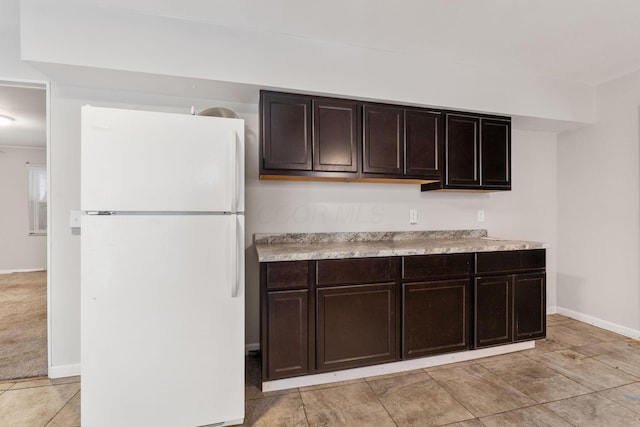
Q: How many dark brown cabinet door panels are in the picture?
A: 11